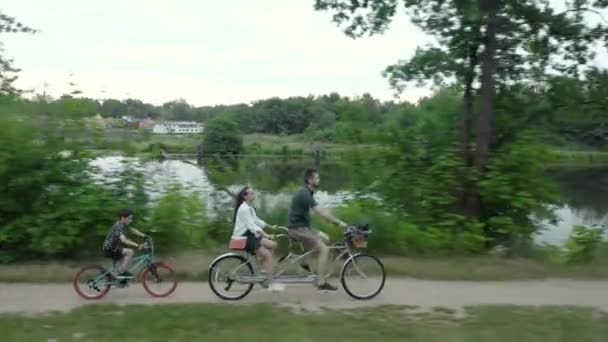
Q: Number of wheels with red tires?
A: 2